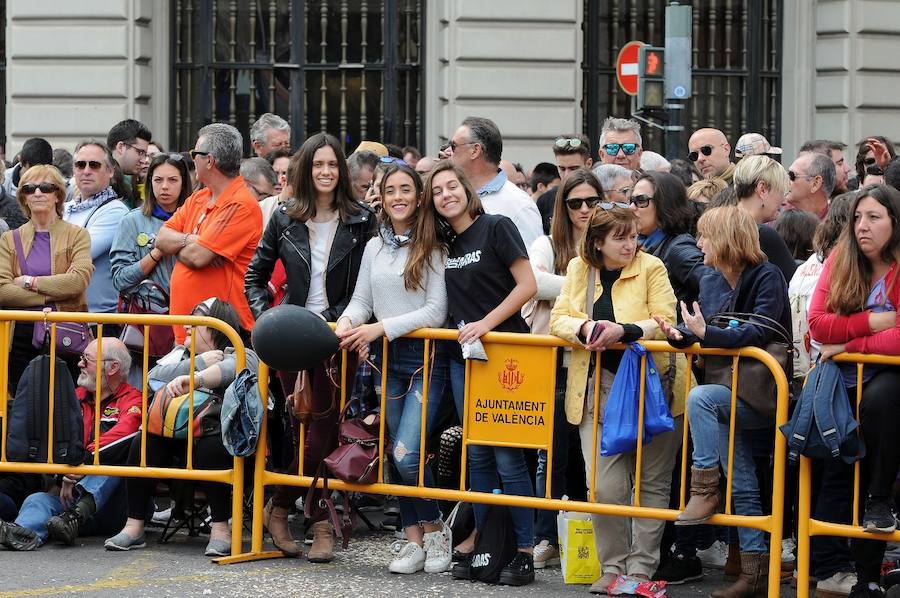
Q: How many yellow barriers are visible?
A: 3